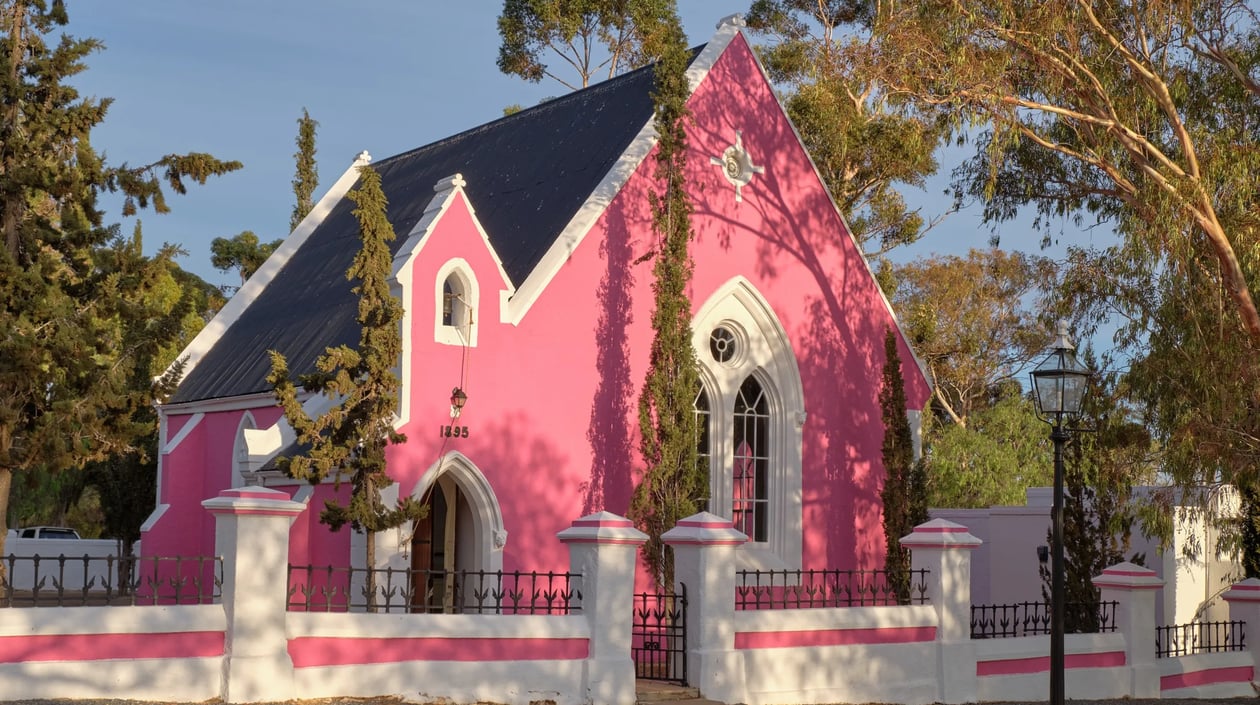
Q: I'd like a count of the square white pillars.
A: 6